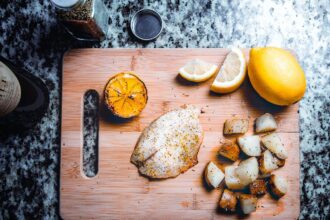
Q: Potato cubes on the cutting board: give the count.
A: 13